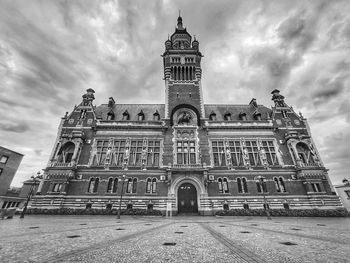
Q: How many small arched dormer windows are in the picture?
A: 8